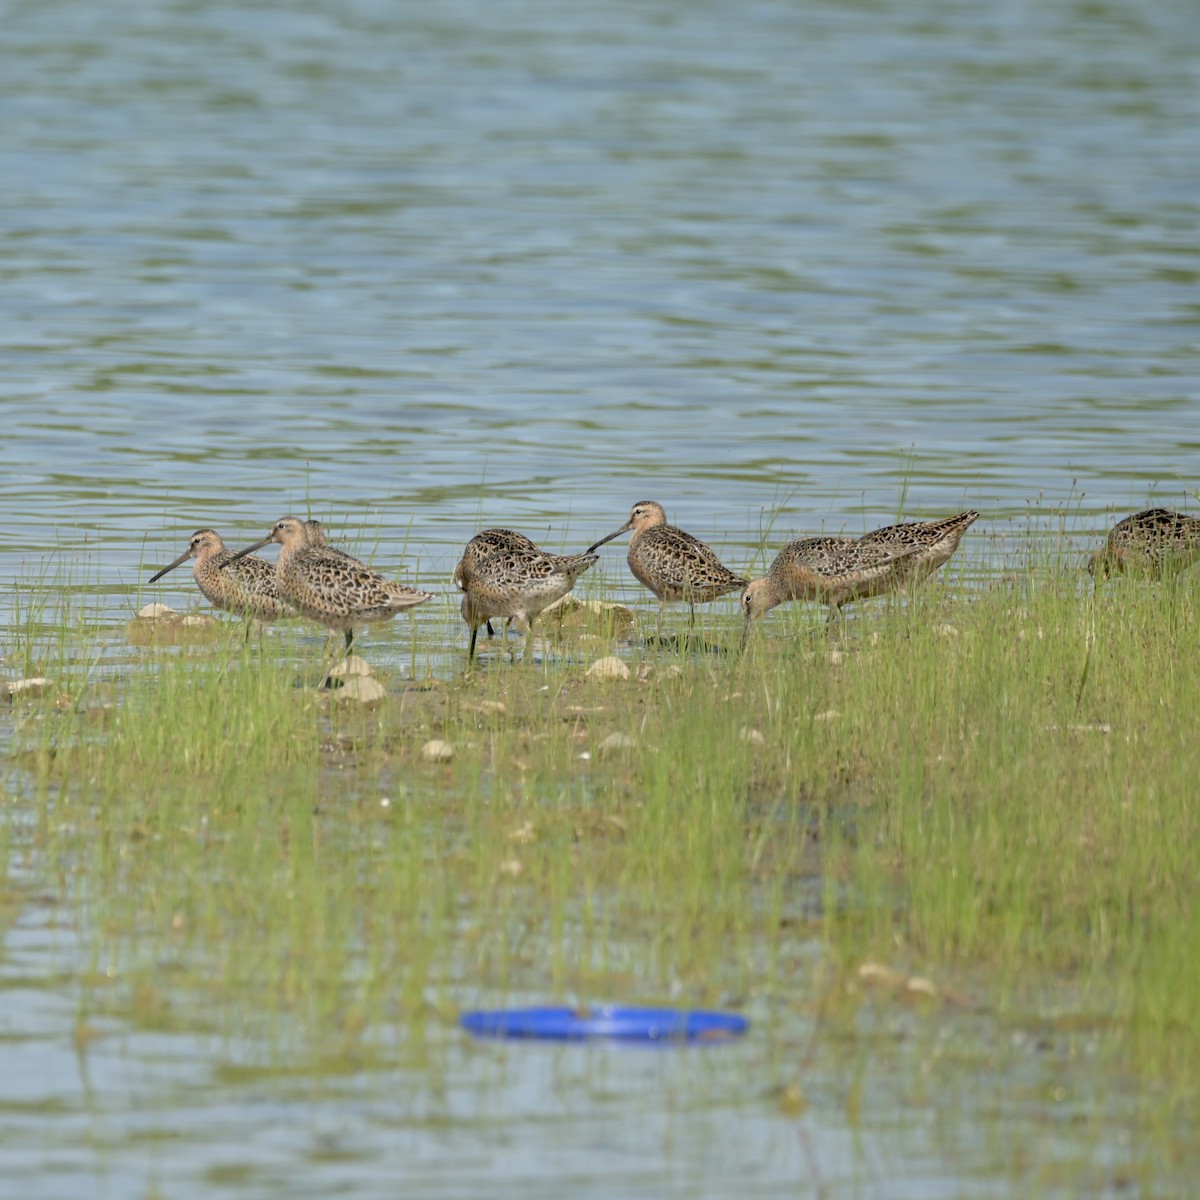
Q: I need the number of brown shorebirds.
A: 9